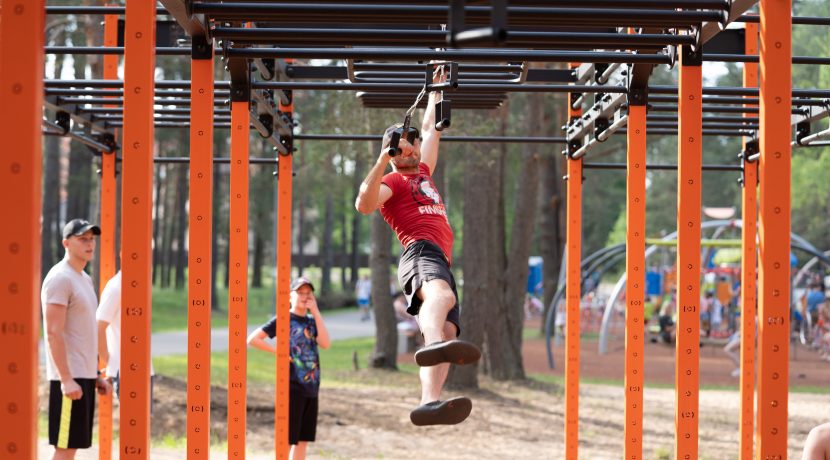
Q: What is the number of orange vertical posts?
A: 11